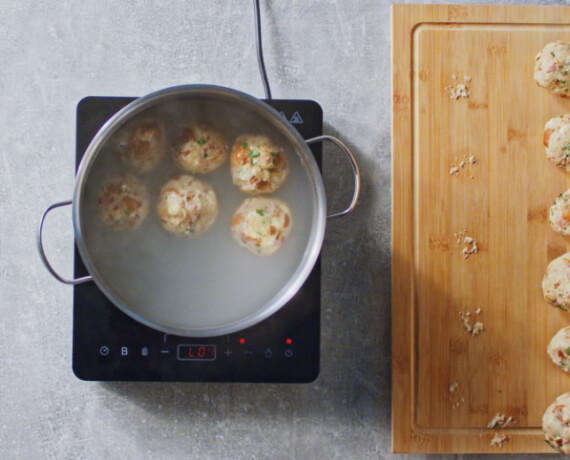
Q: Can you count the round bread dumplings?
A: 12